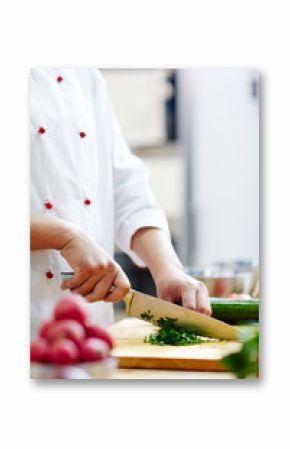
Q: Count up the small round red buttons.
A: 6